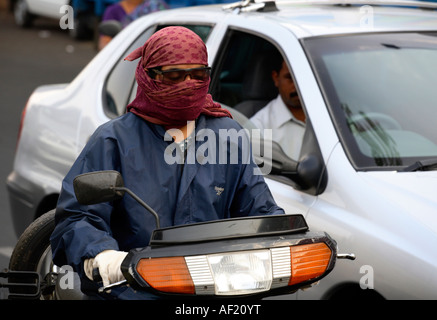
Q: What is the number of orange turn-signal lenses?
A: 2